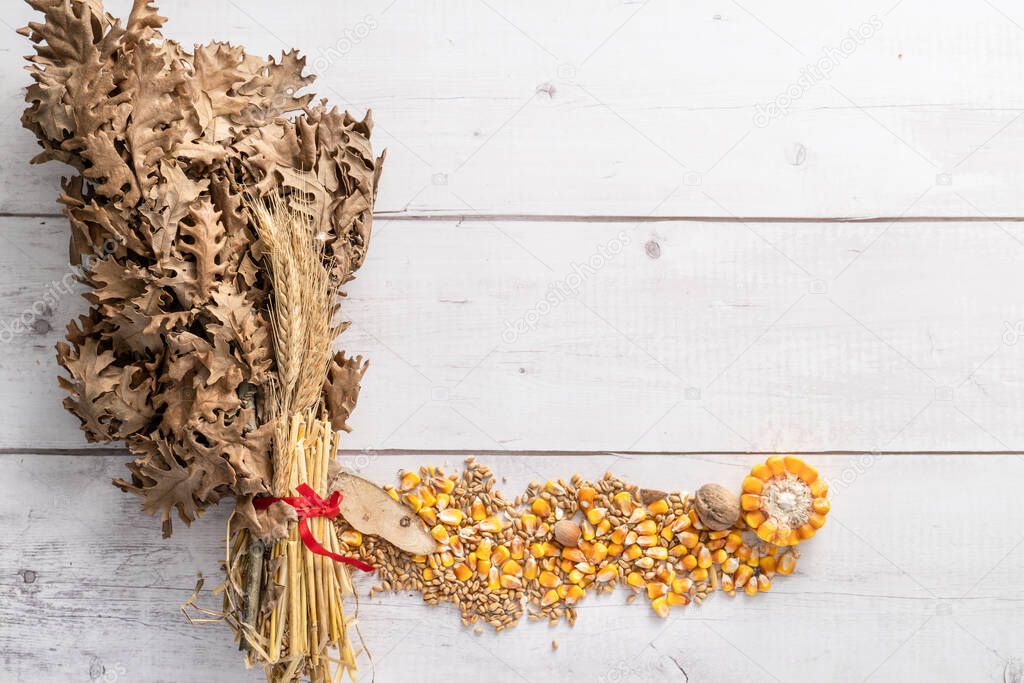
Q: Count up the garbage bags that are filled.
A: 0